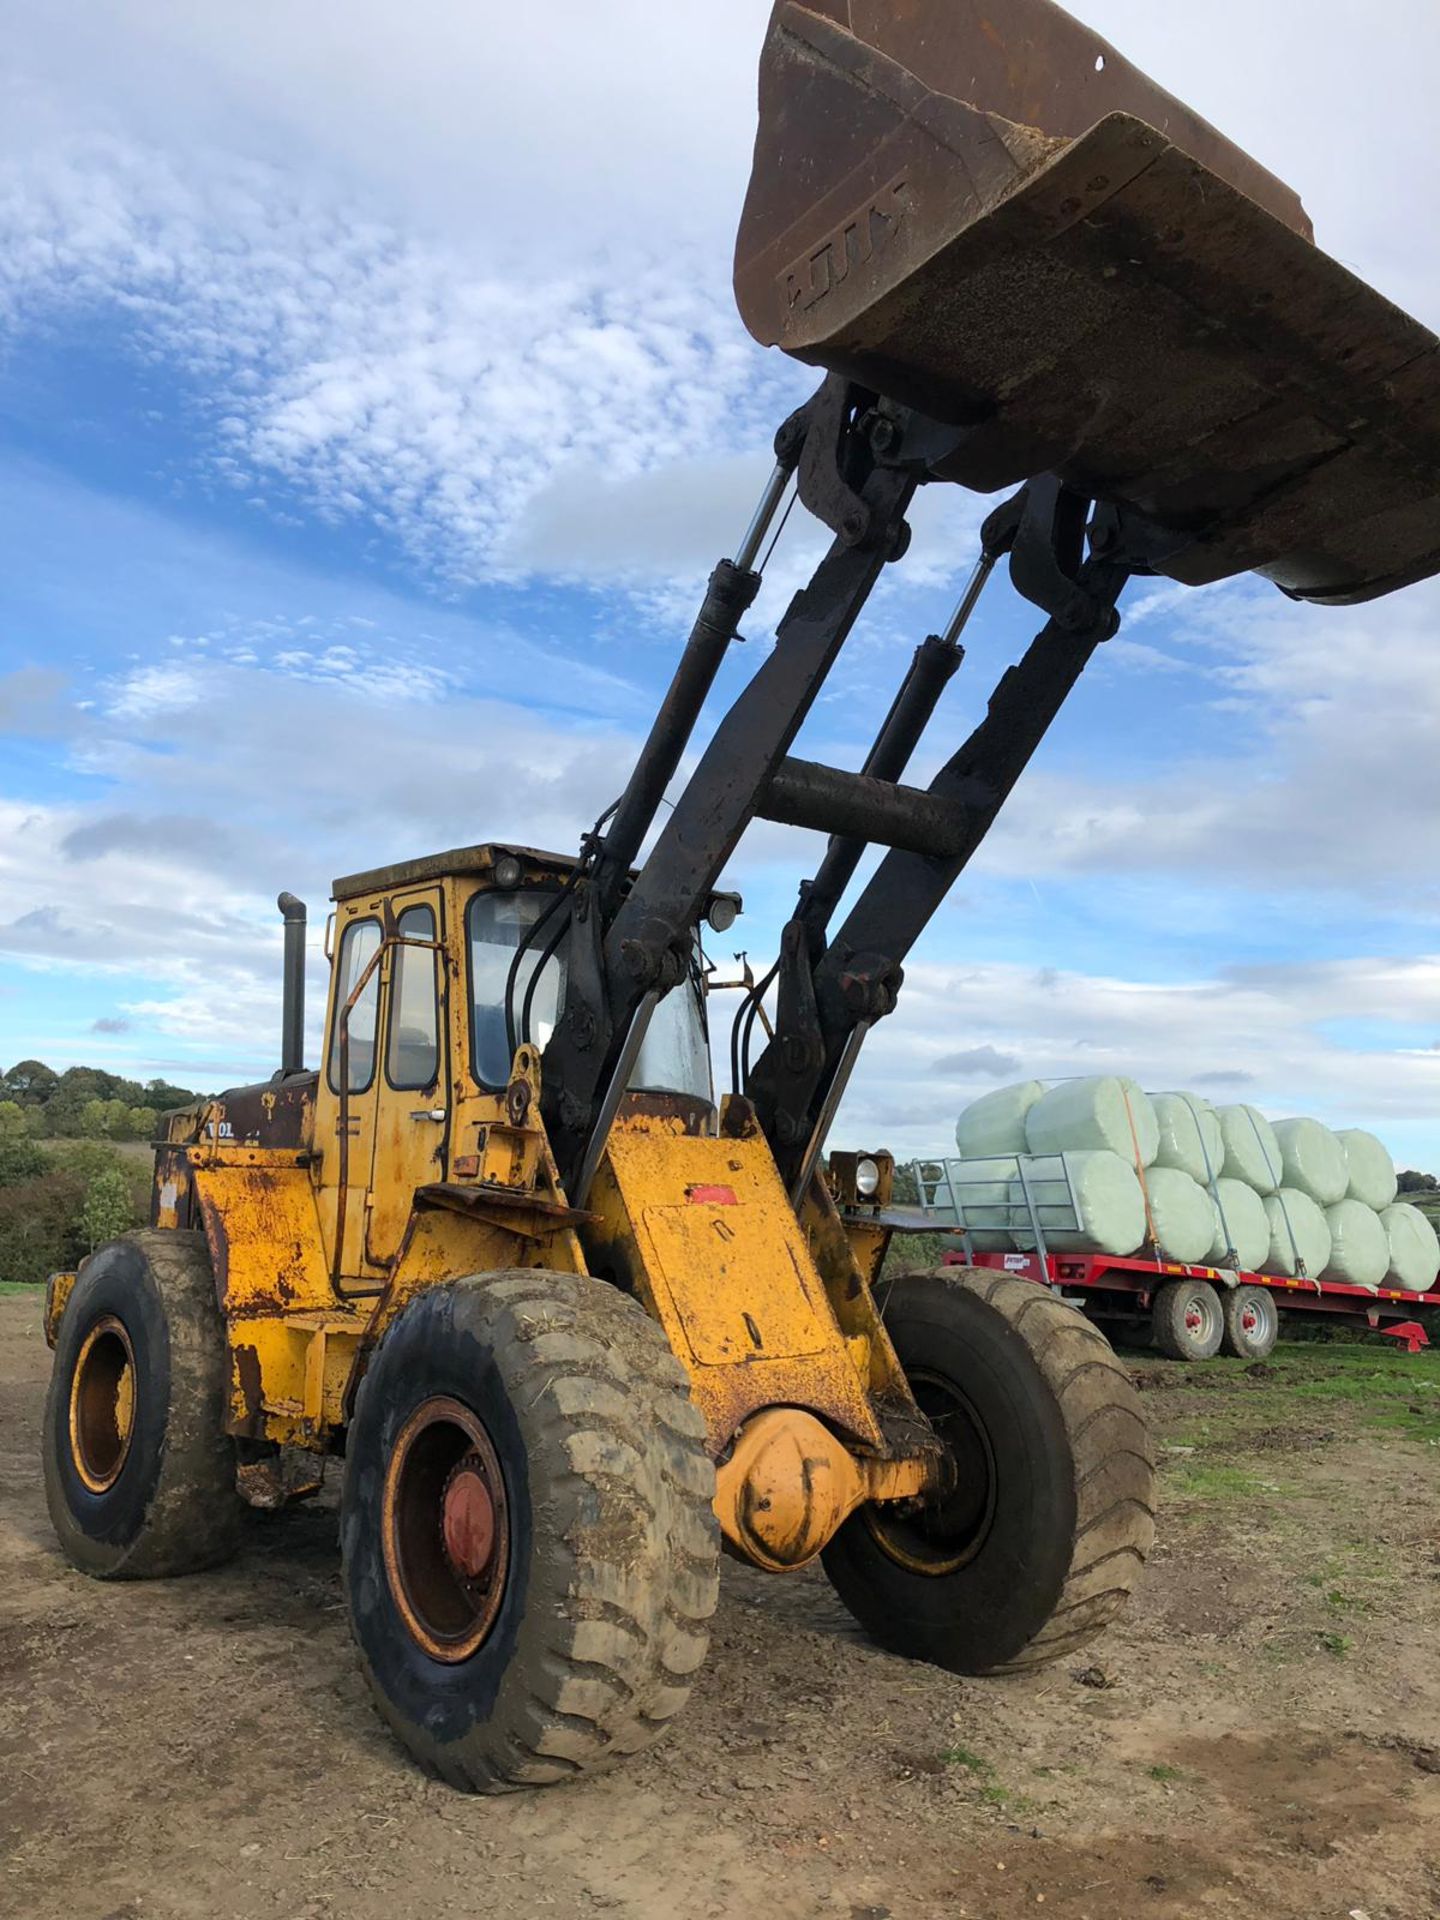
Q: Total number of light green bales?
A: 13